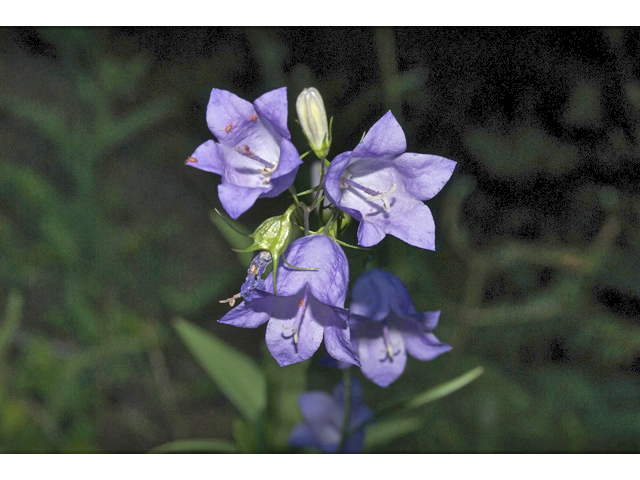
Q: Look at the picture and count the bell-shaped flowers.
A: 5